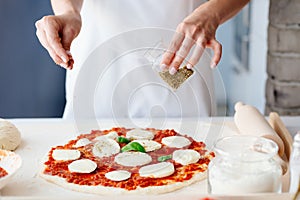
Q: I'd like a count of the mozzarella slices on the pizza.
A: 12